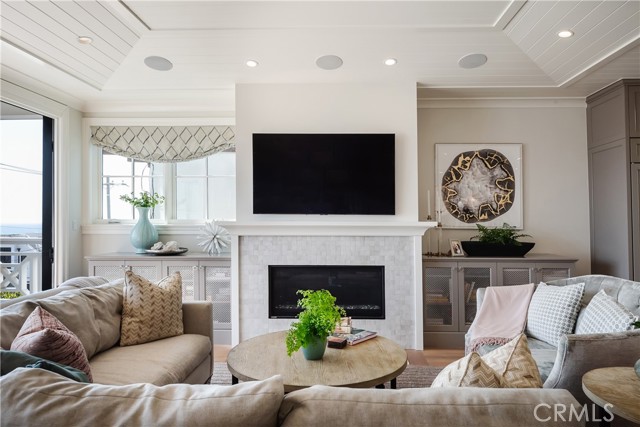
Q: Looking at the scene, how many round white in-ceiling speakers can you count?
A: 3